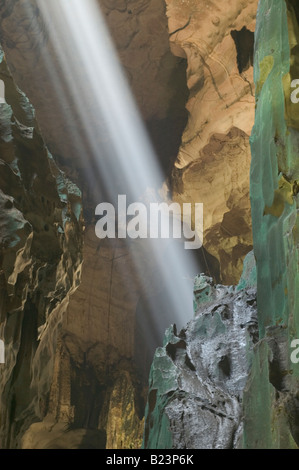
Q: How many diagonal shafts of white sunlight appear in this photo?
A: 1